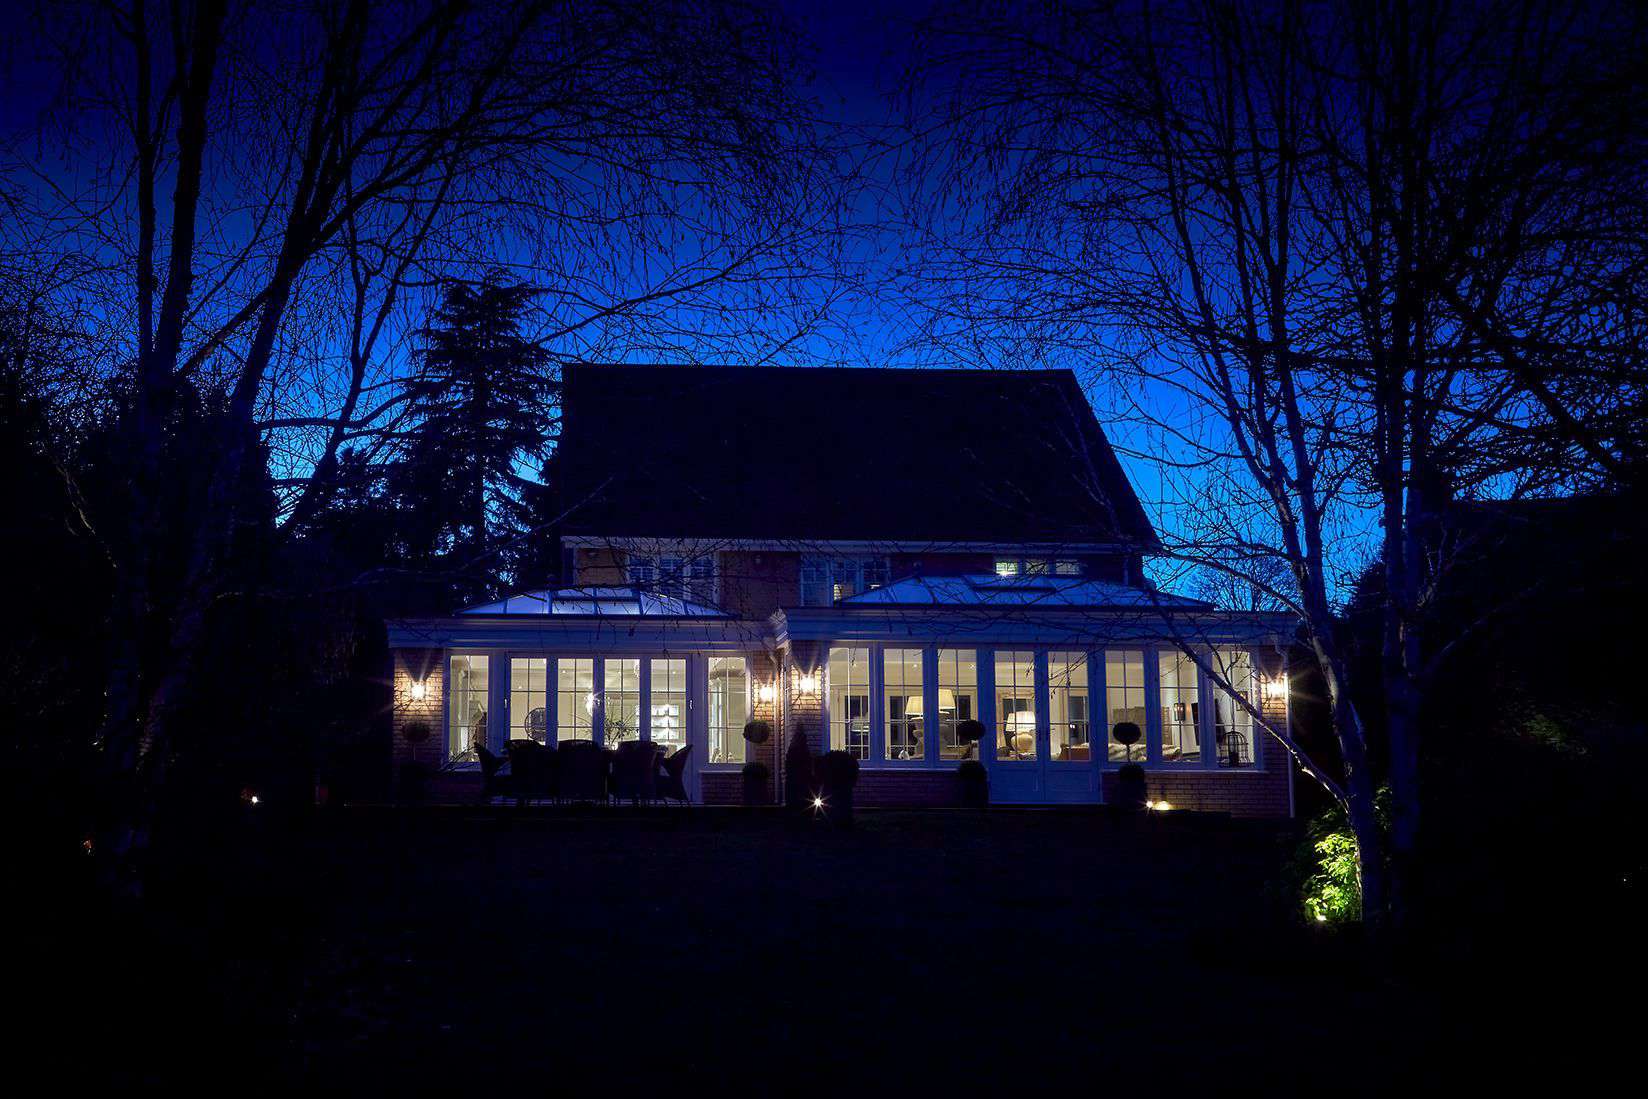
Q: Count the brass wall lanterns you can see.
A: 4